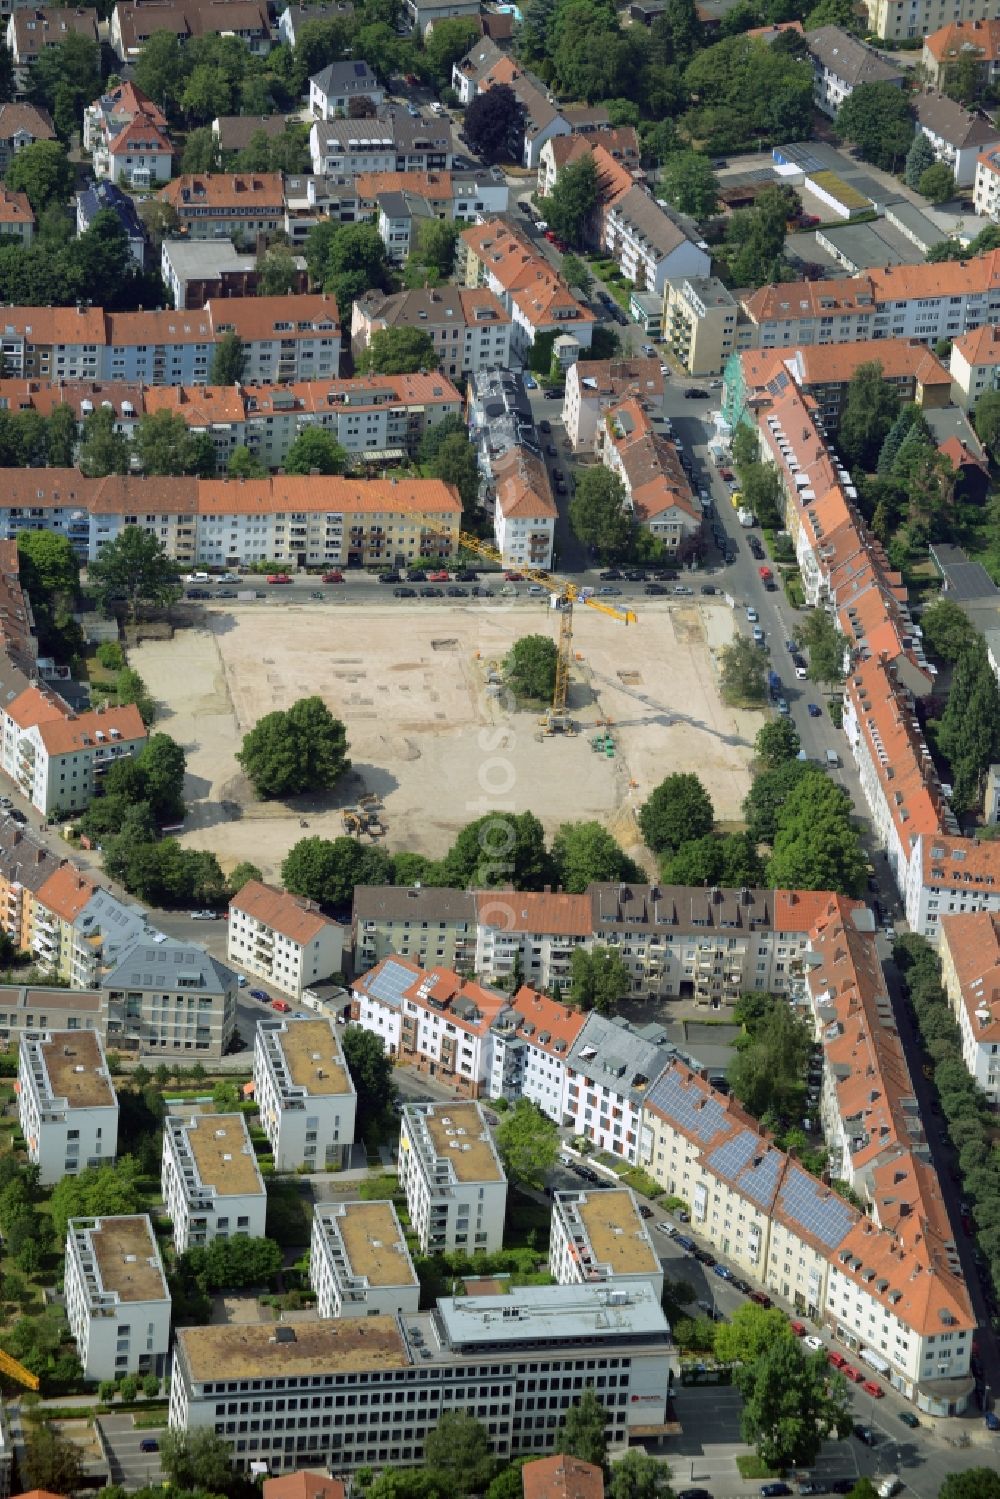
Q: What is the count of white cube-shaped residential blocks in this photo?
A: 7